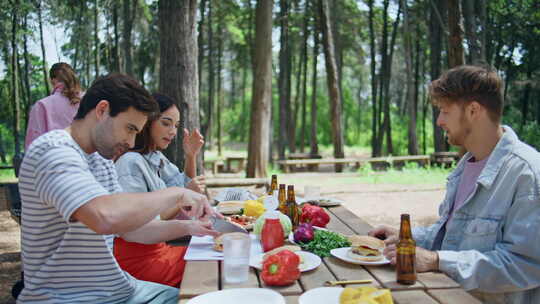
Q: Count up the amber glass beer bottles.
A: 4